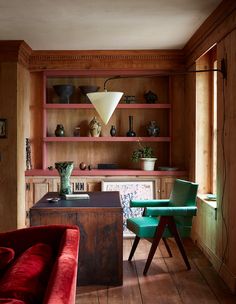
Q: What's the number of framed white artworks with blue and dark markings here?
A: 1